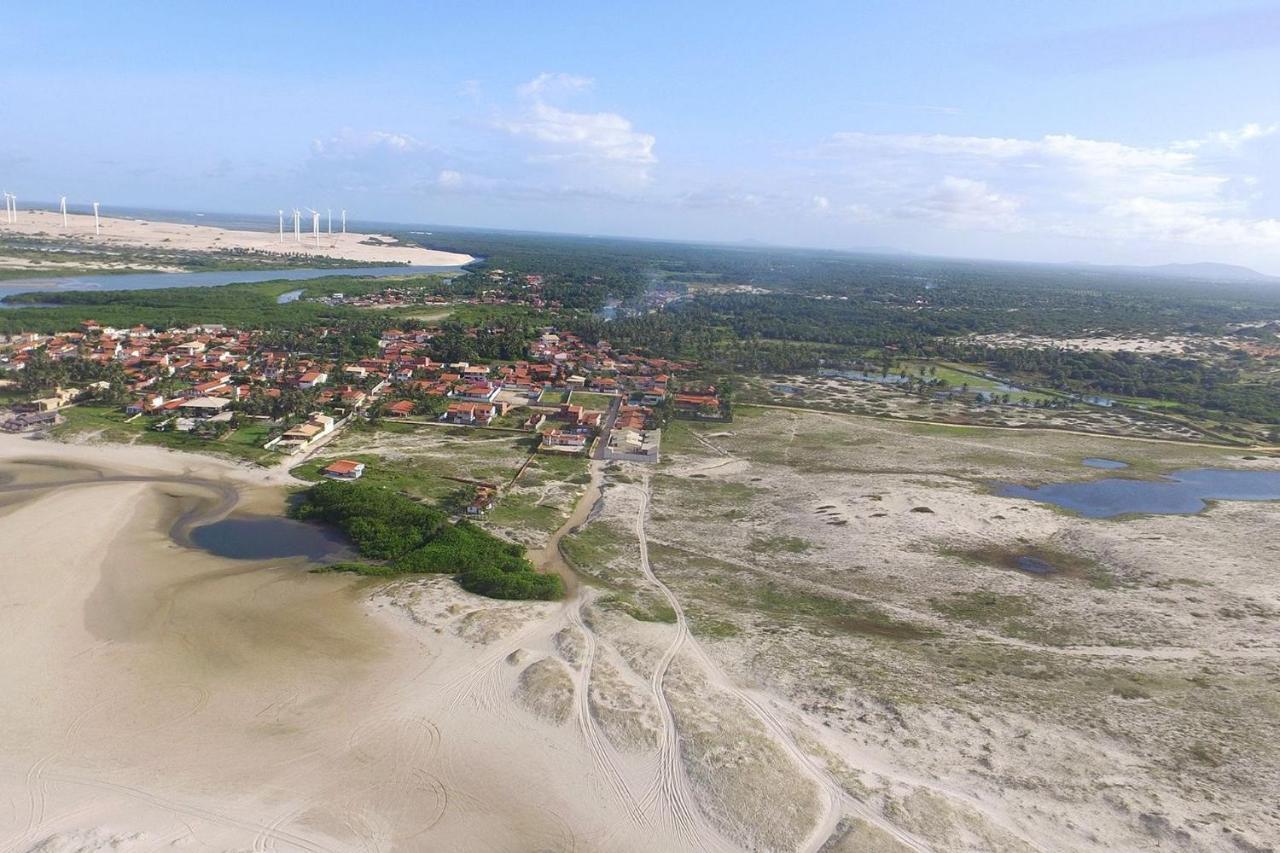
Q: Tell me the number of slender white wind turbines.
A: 11